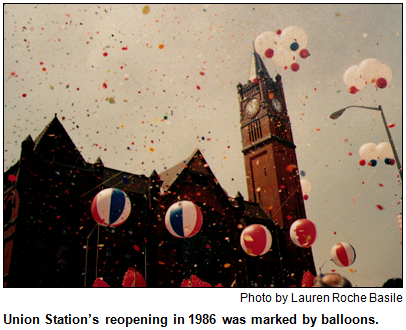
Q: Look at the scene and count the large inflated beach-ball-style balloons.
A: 5